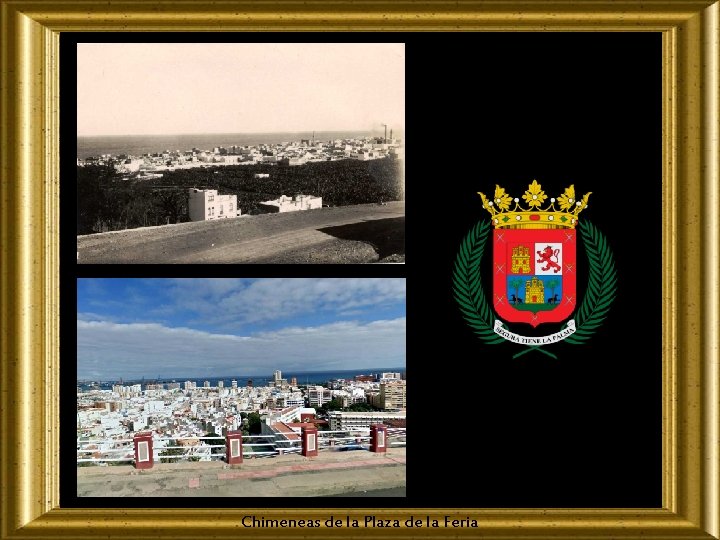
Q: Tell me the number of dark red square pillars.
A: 4